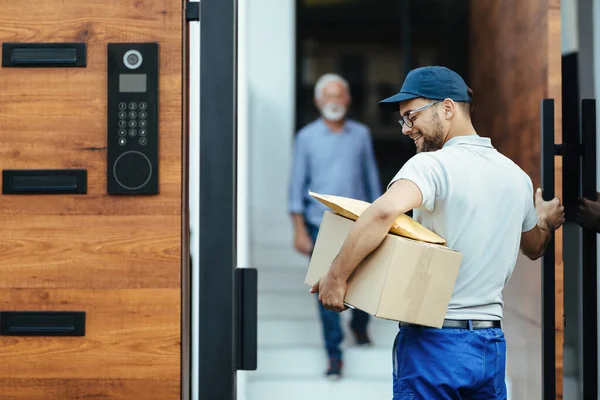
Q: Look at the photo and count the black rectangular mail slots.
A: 3